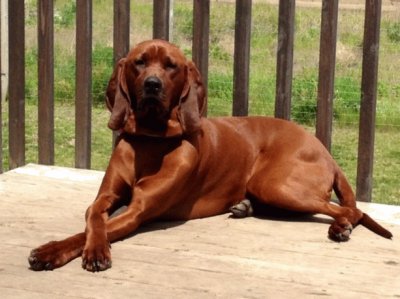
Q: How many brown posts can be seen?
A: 10